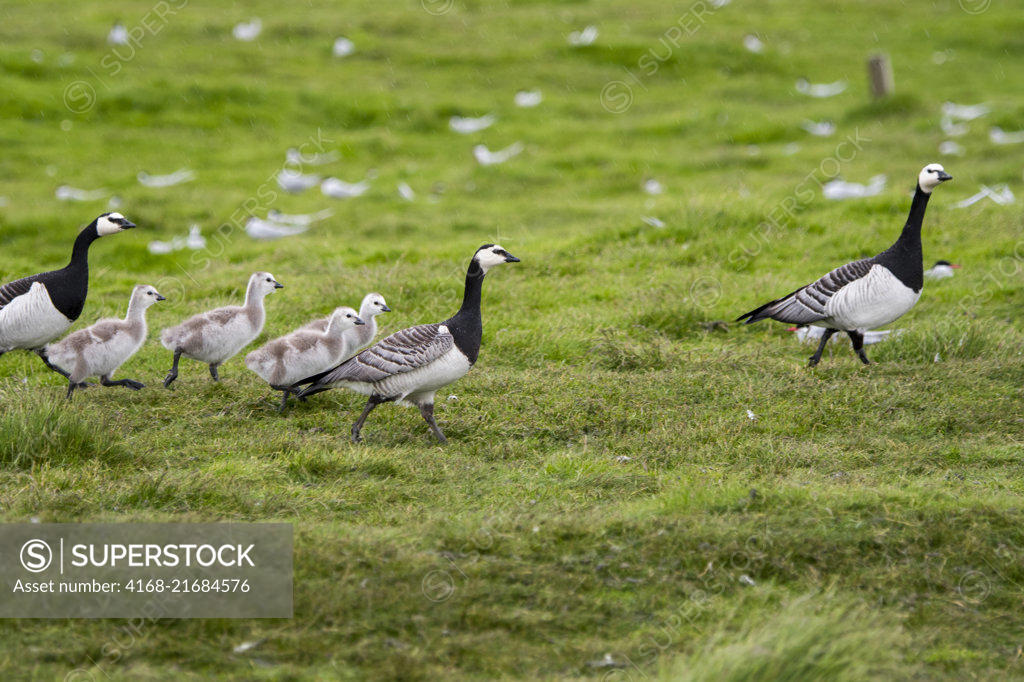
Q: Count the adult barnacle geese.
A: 3